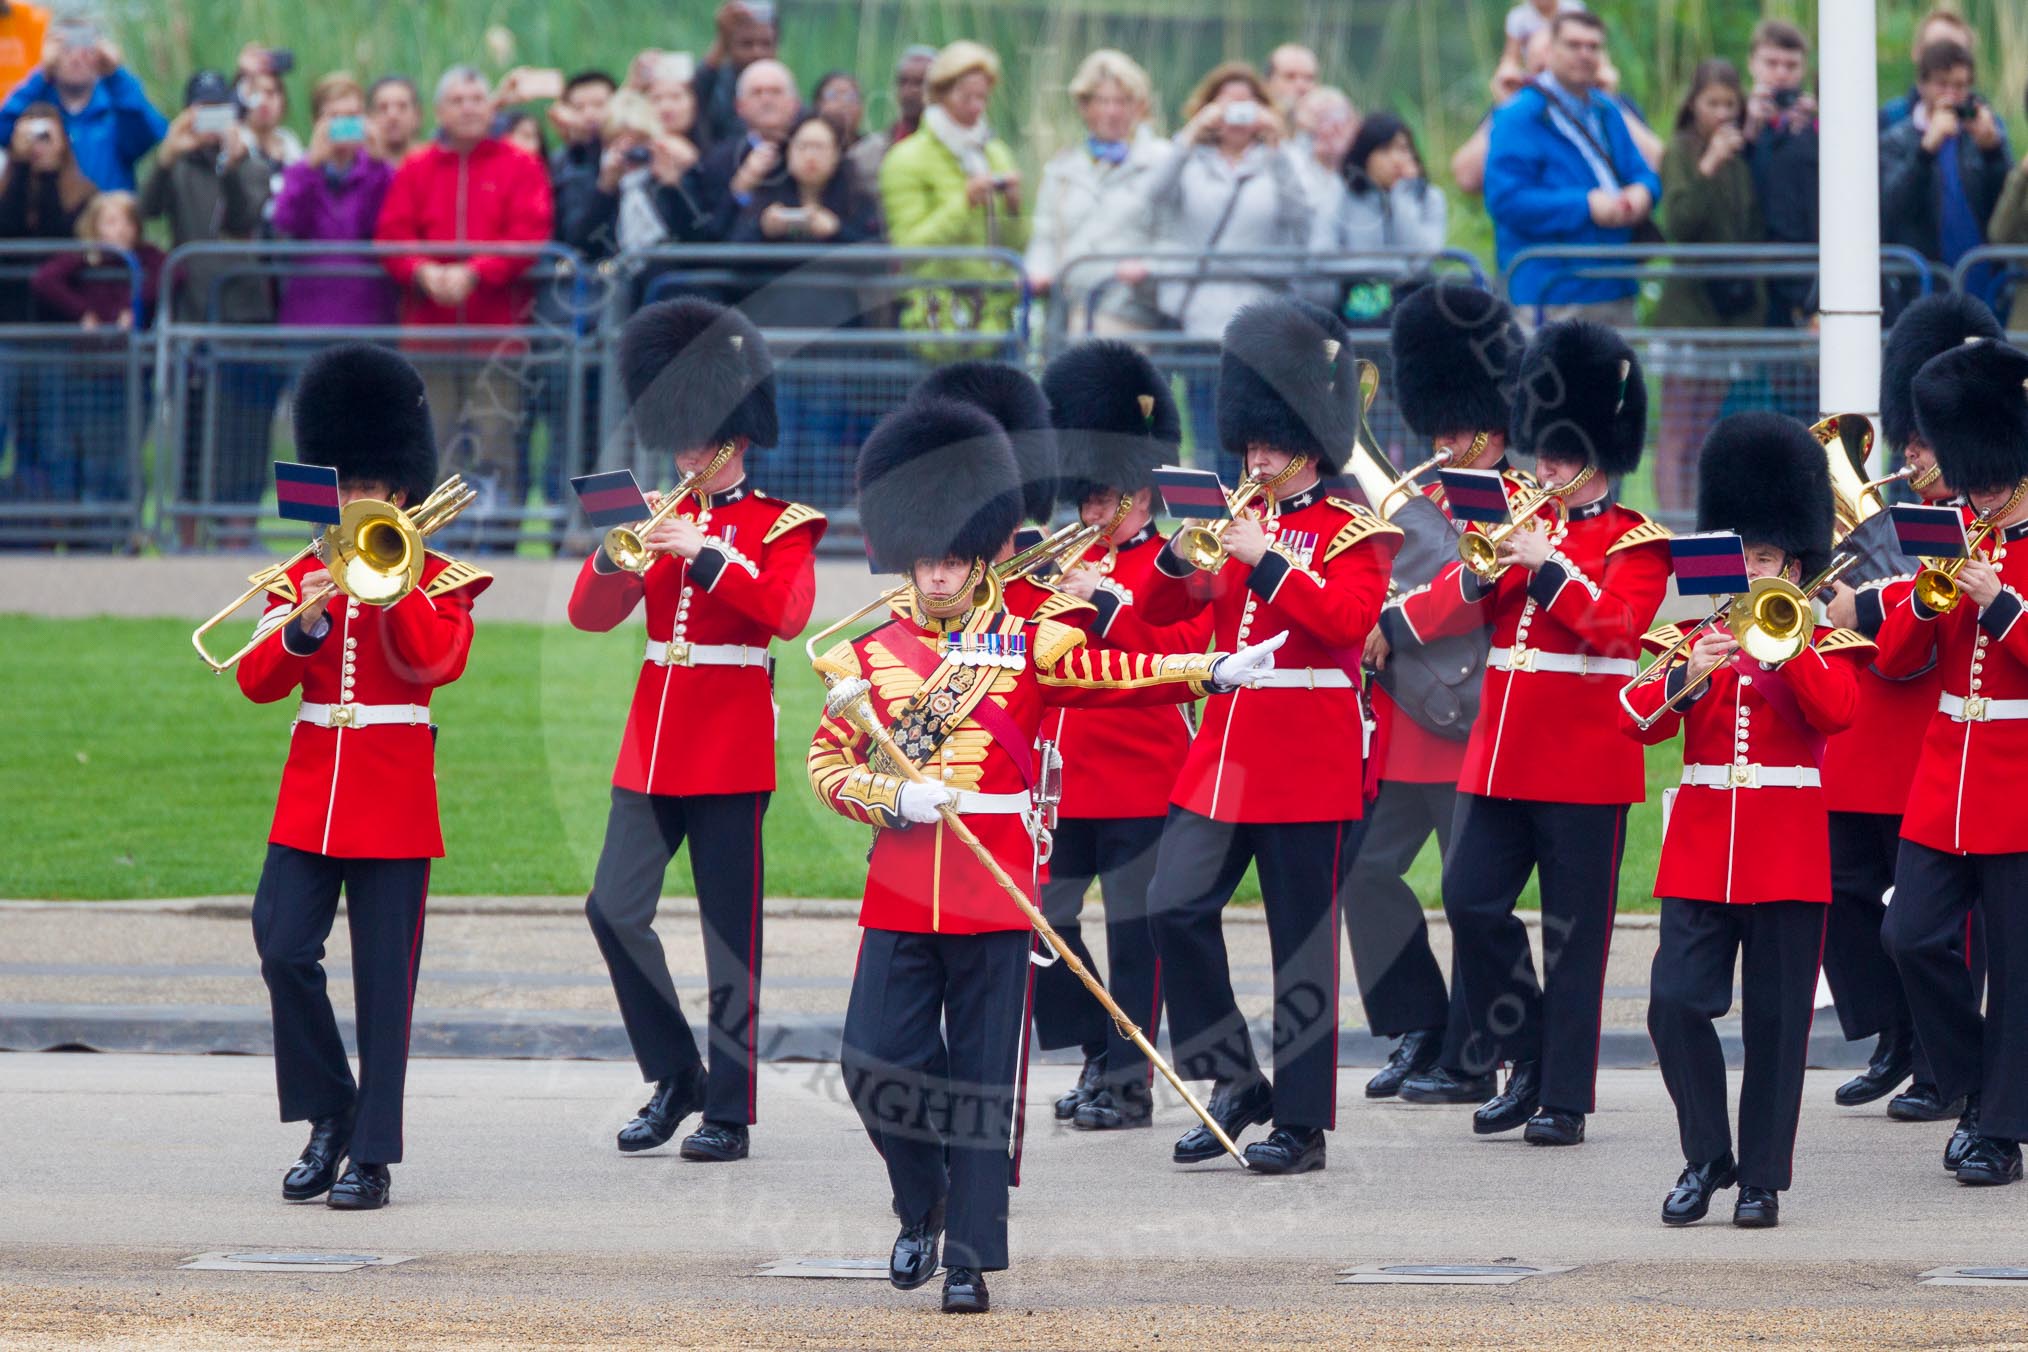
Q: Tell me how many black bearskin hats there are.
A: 11